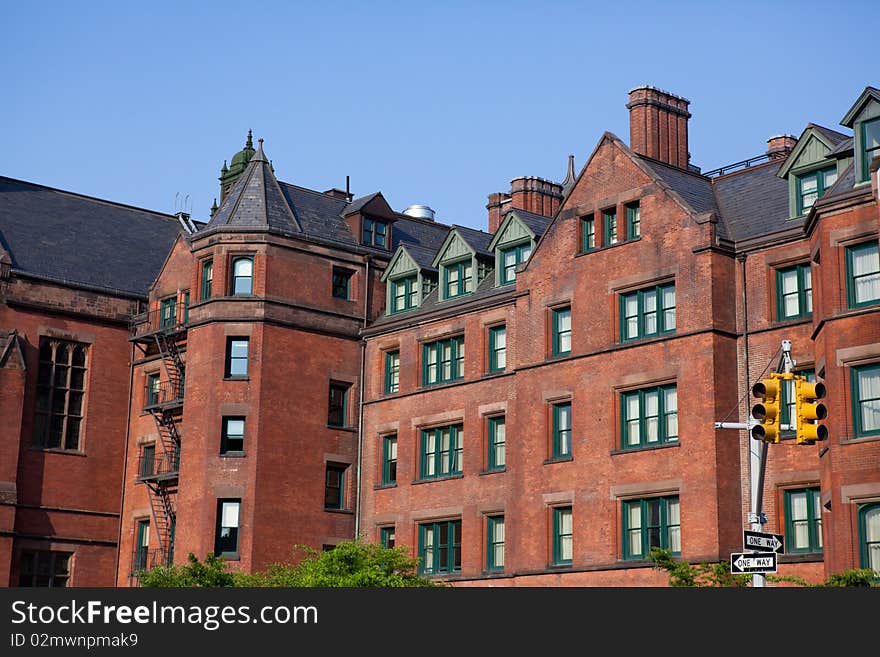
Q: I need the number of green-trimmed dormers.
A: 5